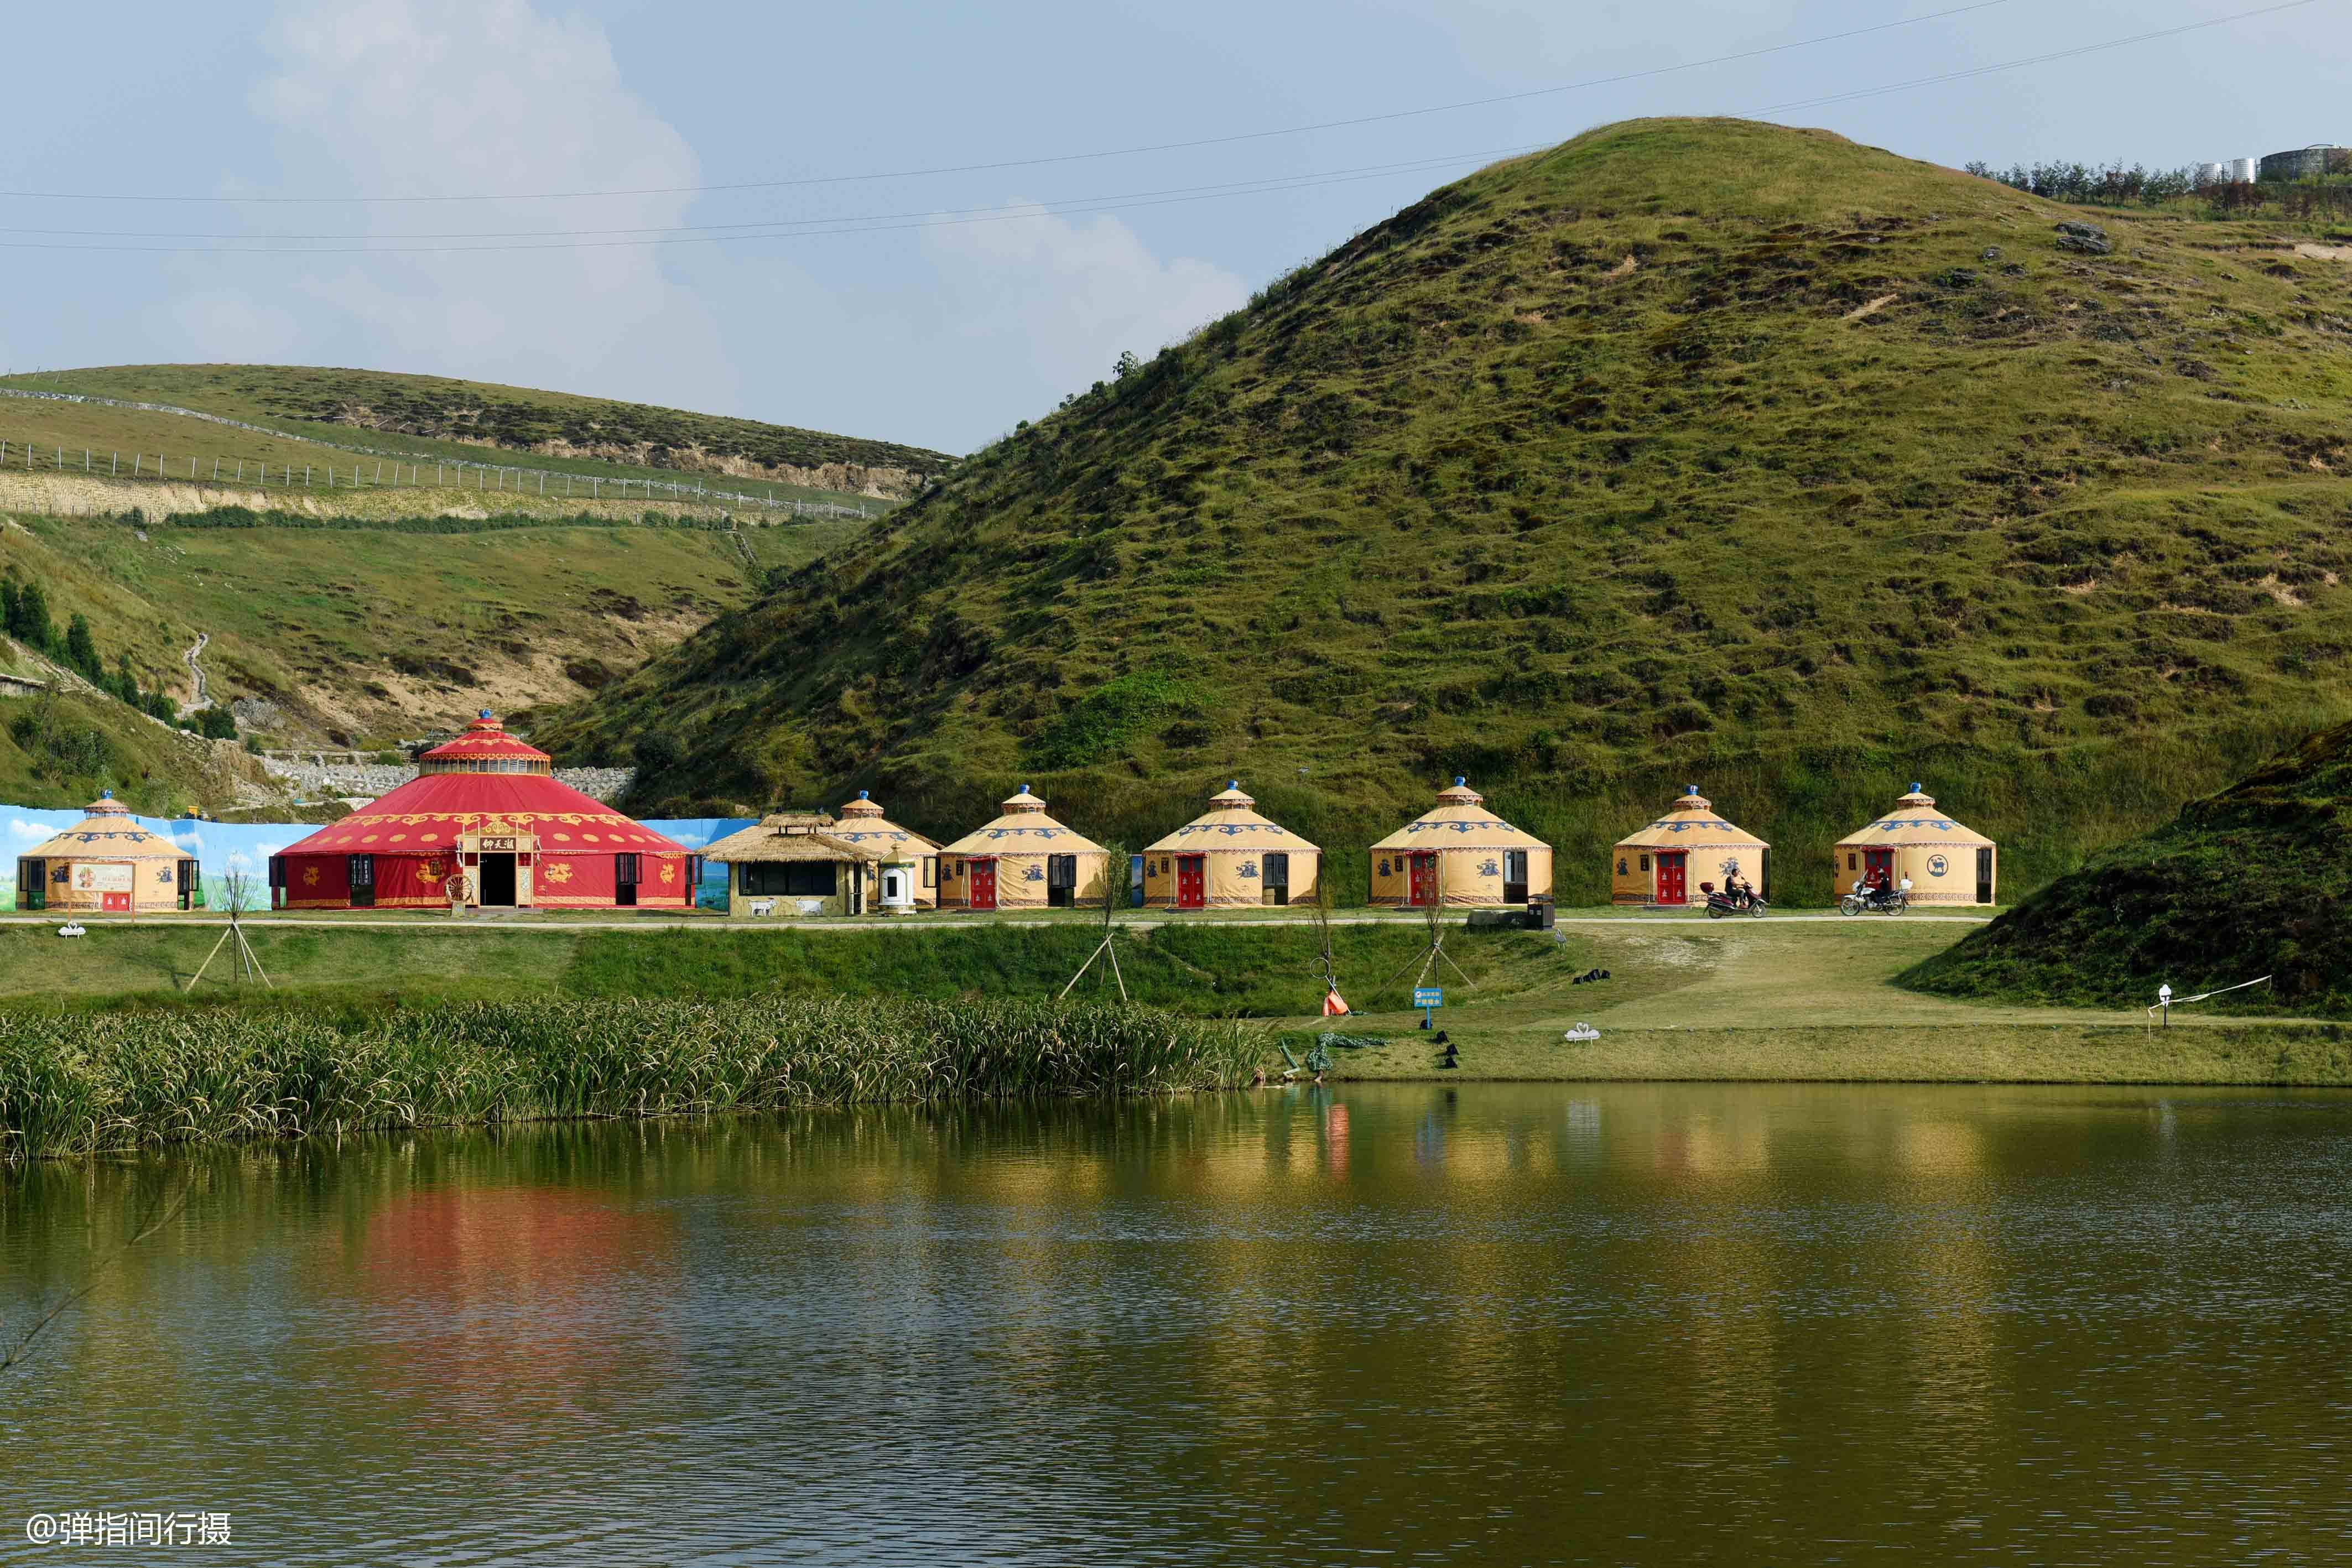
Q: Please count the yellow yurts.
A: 7